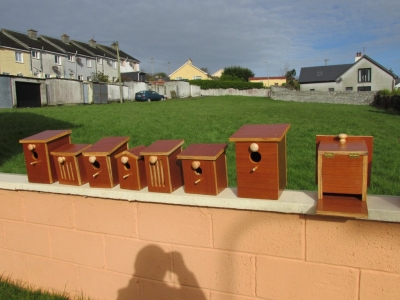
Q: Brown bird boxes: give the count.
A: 8